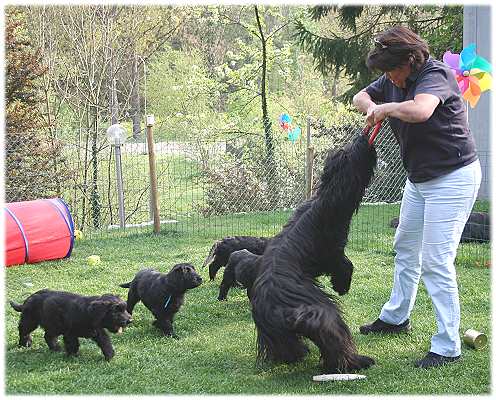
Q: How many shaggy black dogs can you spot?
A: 5